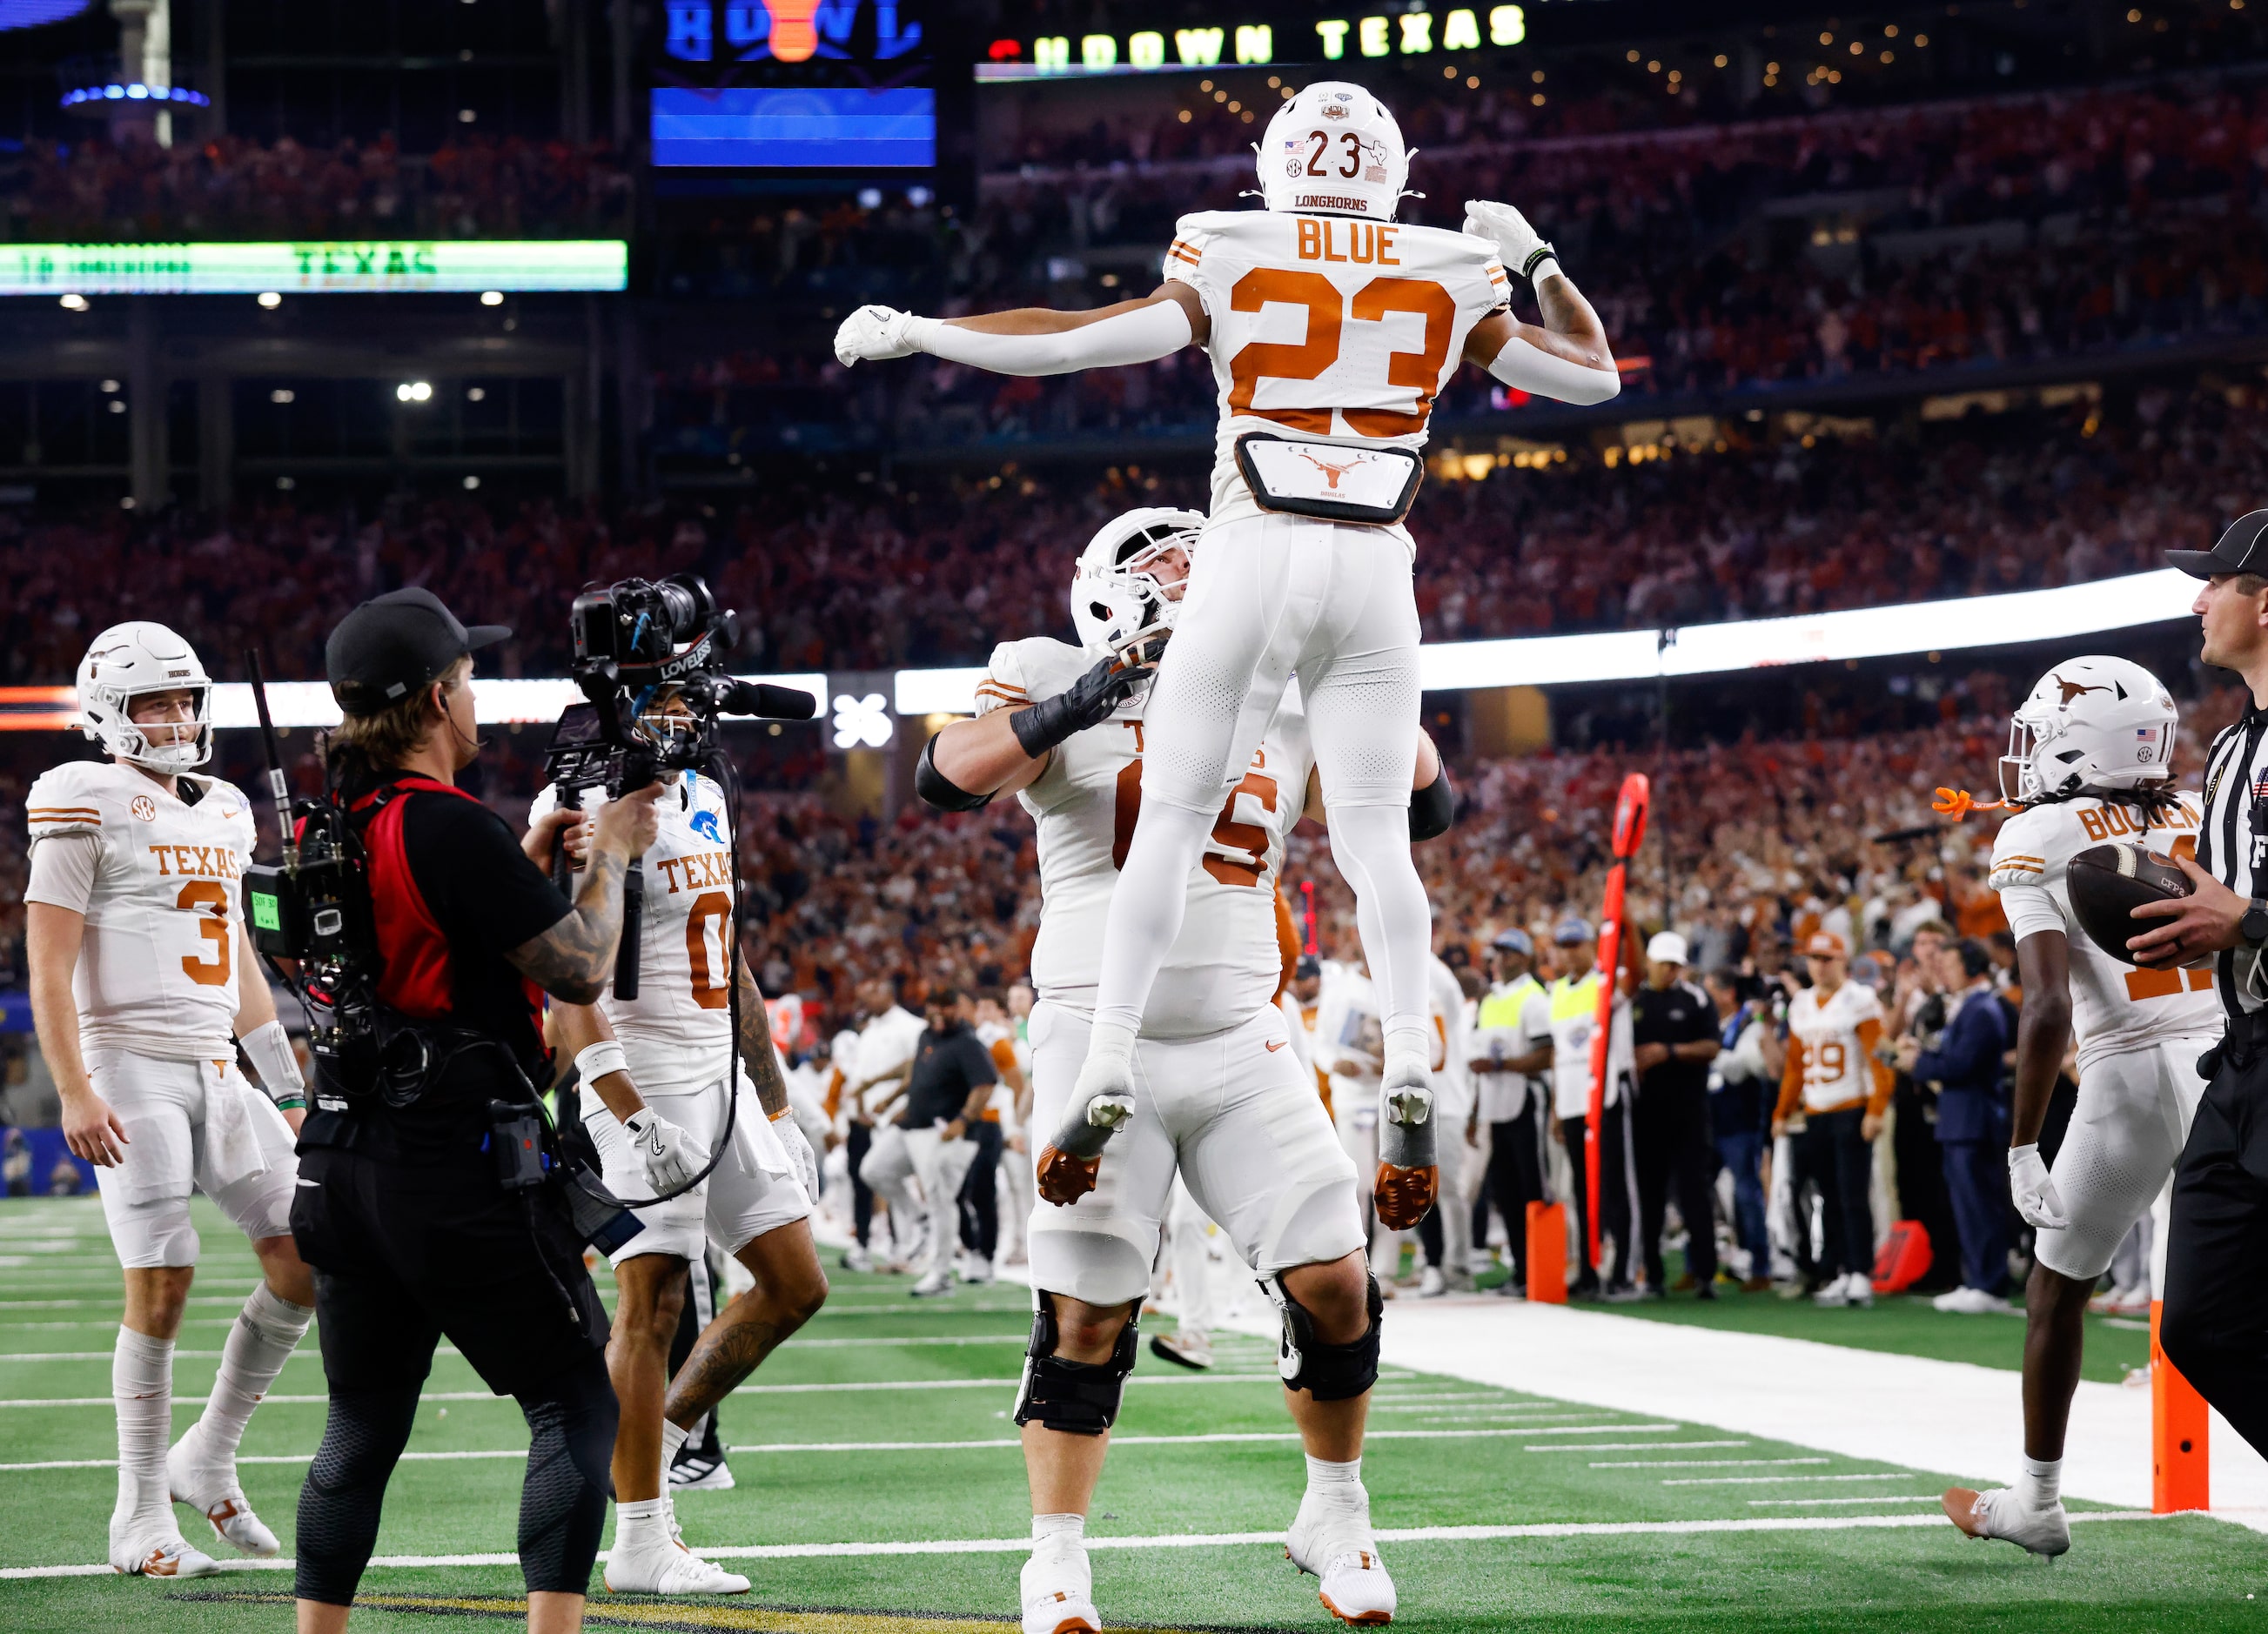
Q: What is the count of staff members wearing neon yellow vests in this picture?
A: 2